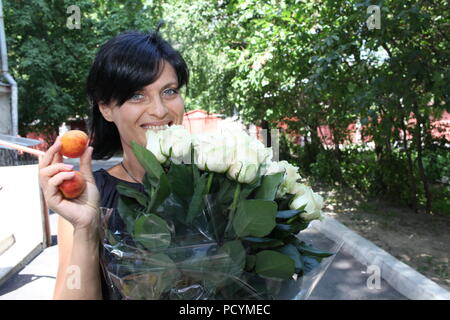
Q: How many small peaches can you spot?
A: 2